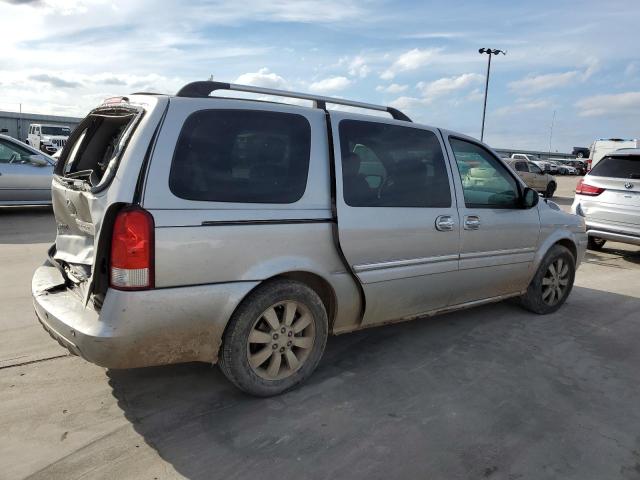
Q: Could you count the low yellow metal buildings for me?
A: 0